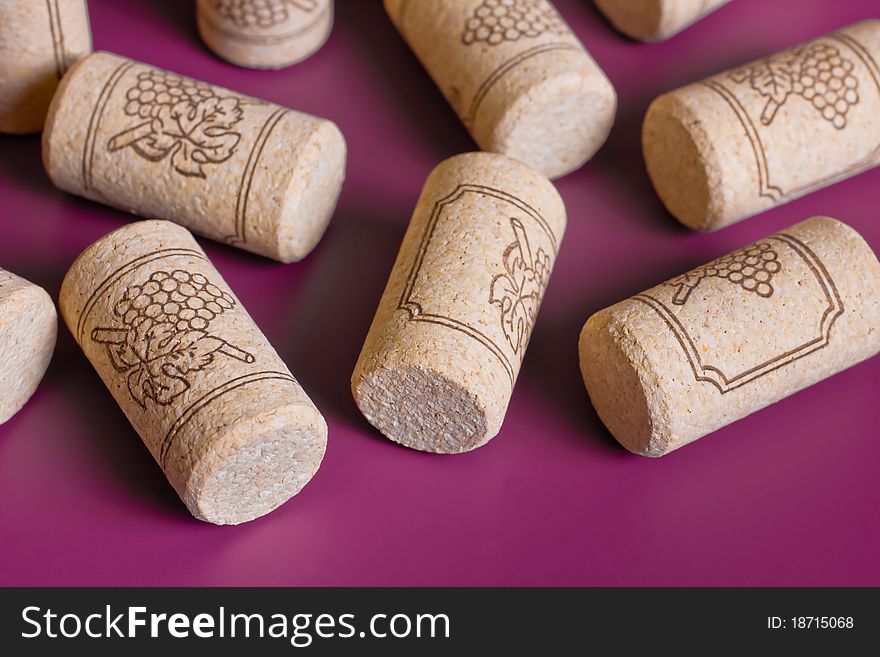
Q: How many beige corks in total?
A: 10